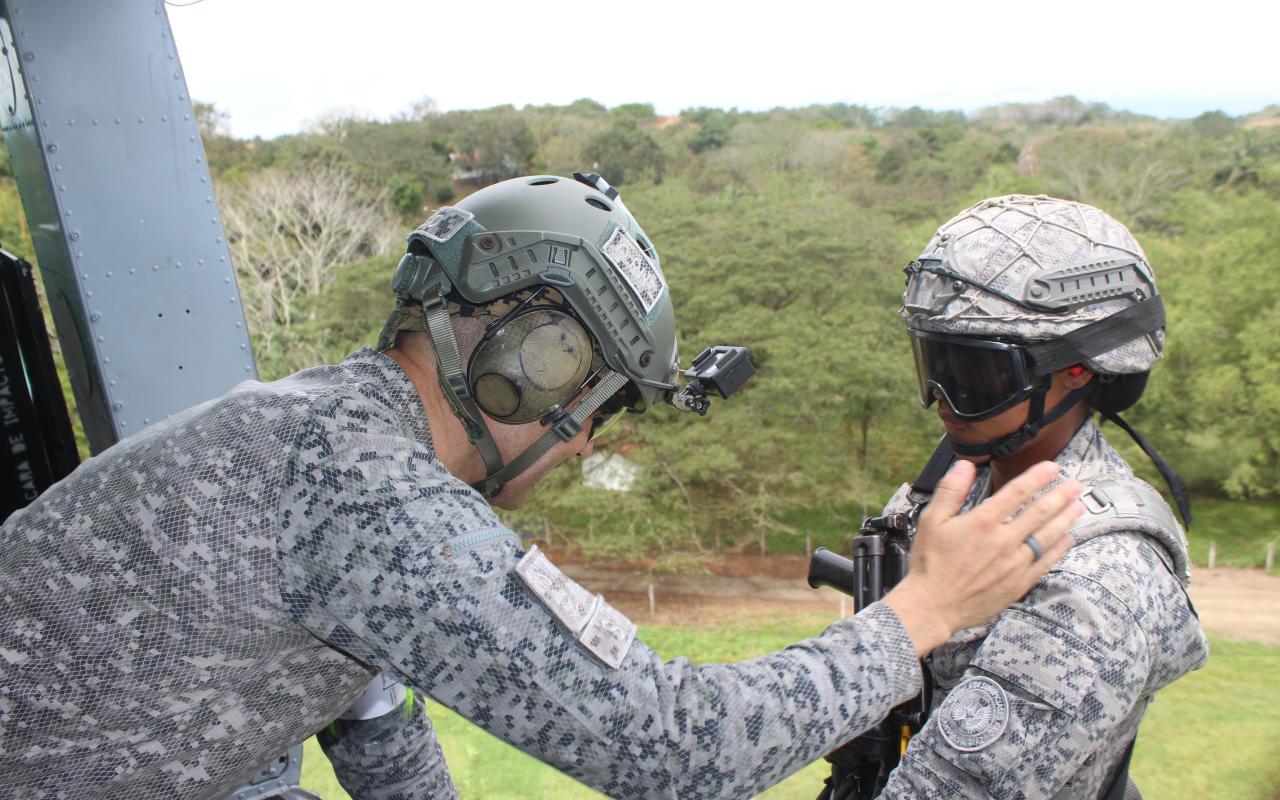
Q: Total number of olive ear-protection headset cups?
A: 1